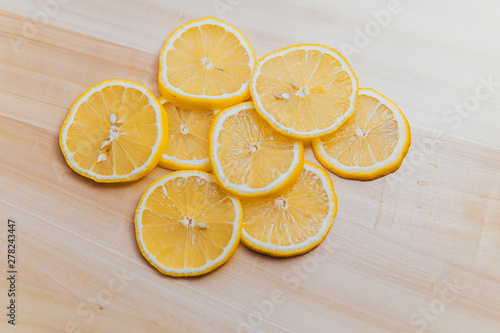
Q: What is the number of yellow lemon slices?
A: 8